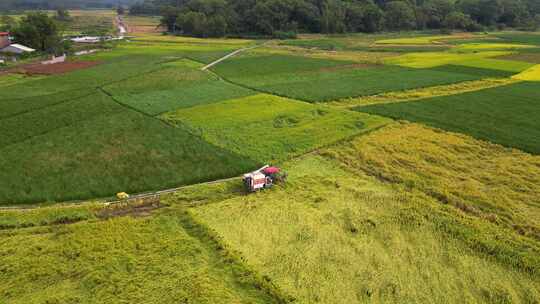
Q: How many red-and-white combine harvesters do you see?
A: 1